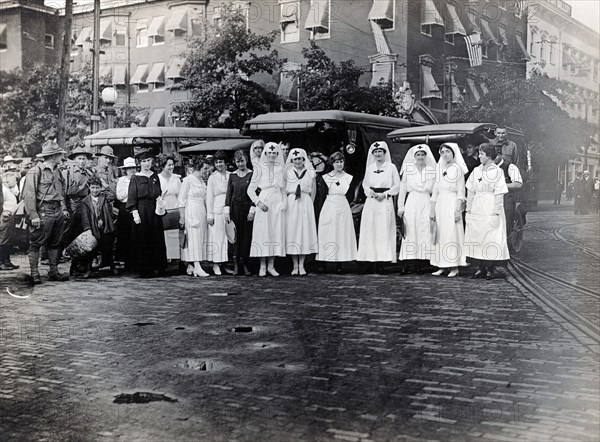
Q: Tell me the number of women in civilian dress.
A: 6